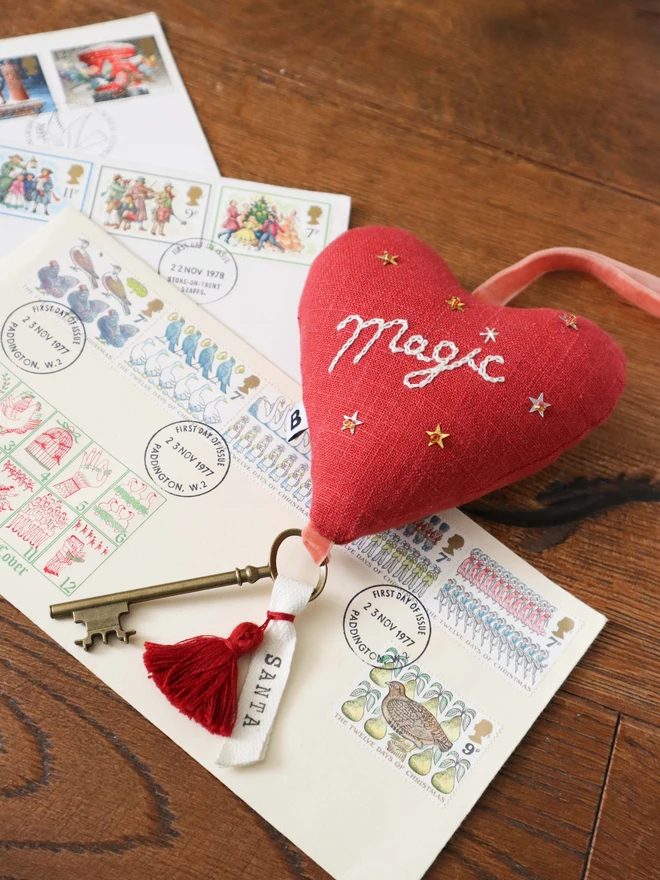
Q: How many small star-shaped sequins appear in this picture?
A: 6